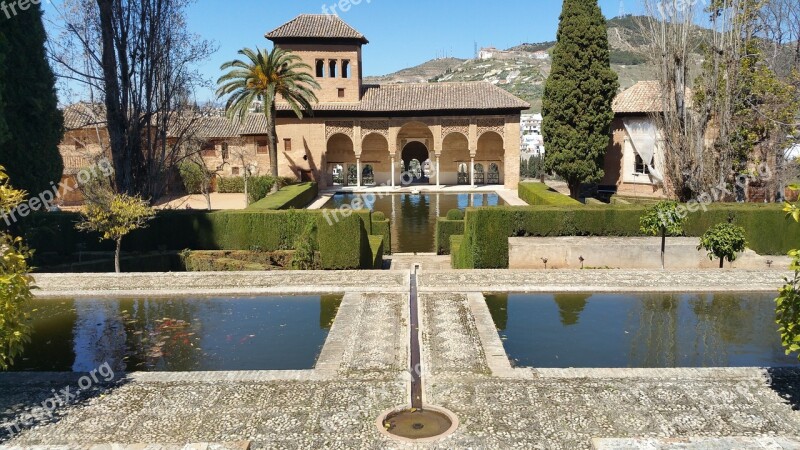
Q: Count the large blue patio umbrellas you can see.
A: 0